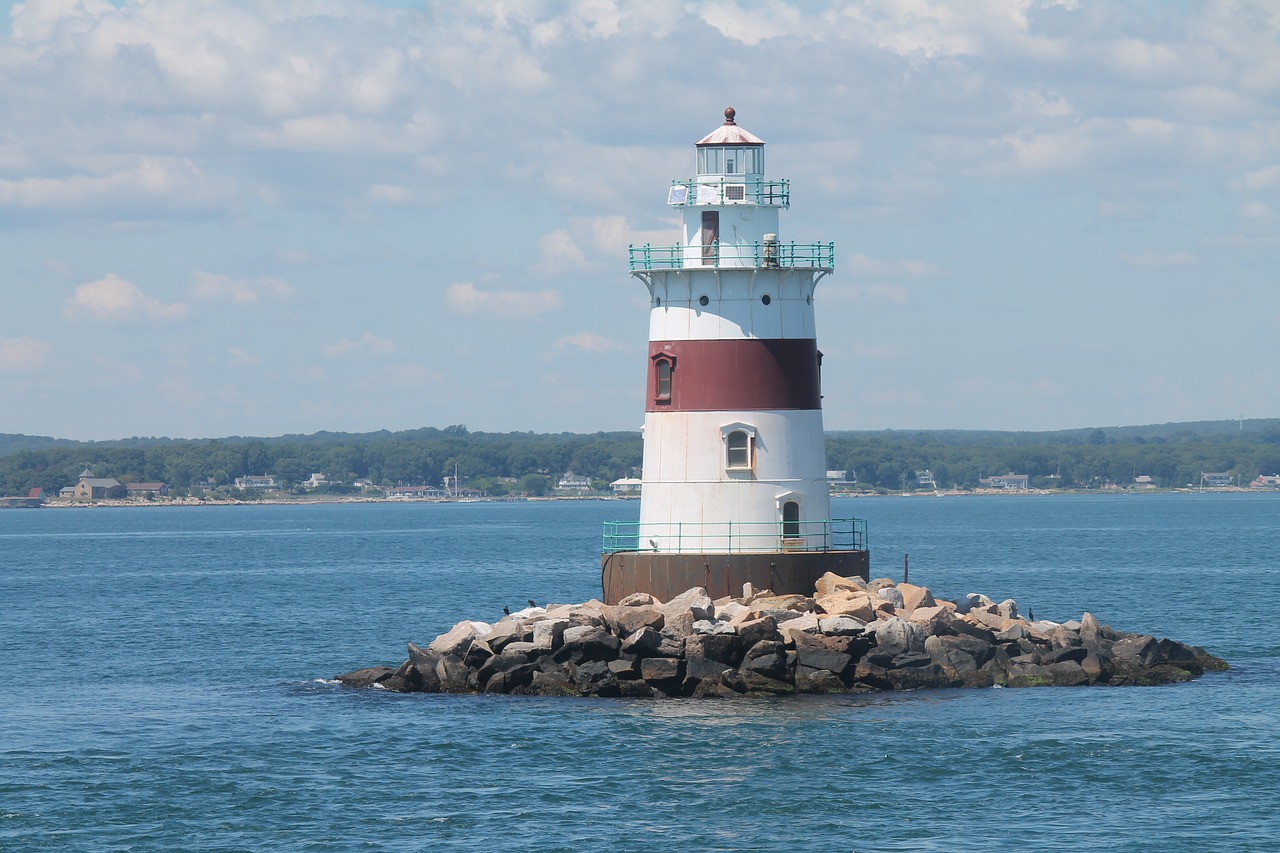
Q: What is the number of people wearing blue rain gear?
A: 0